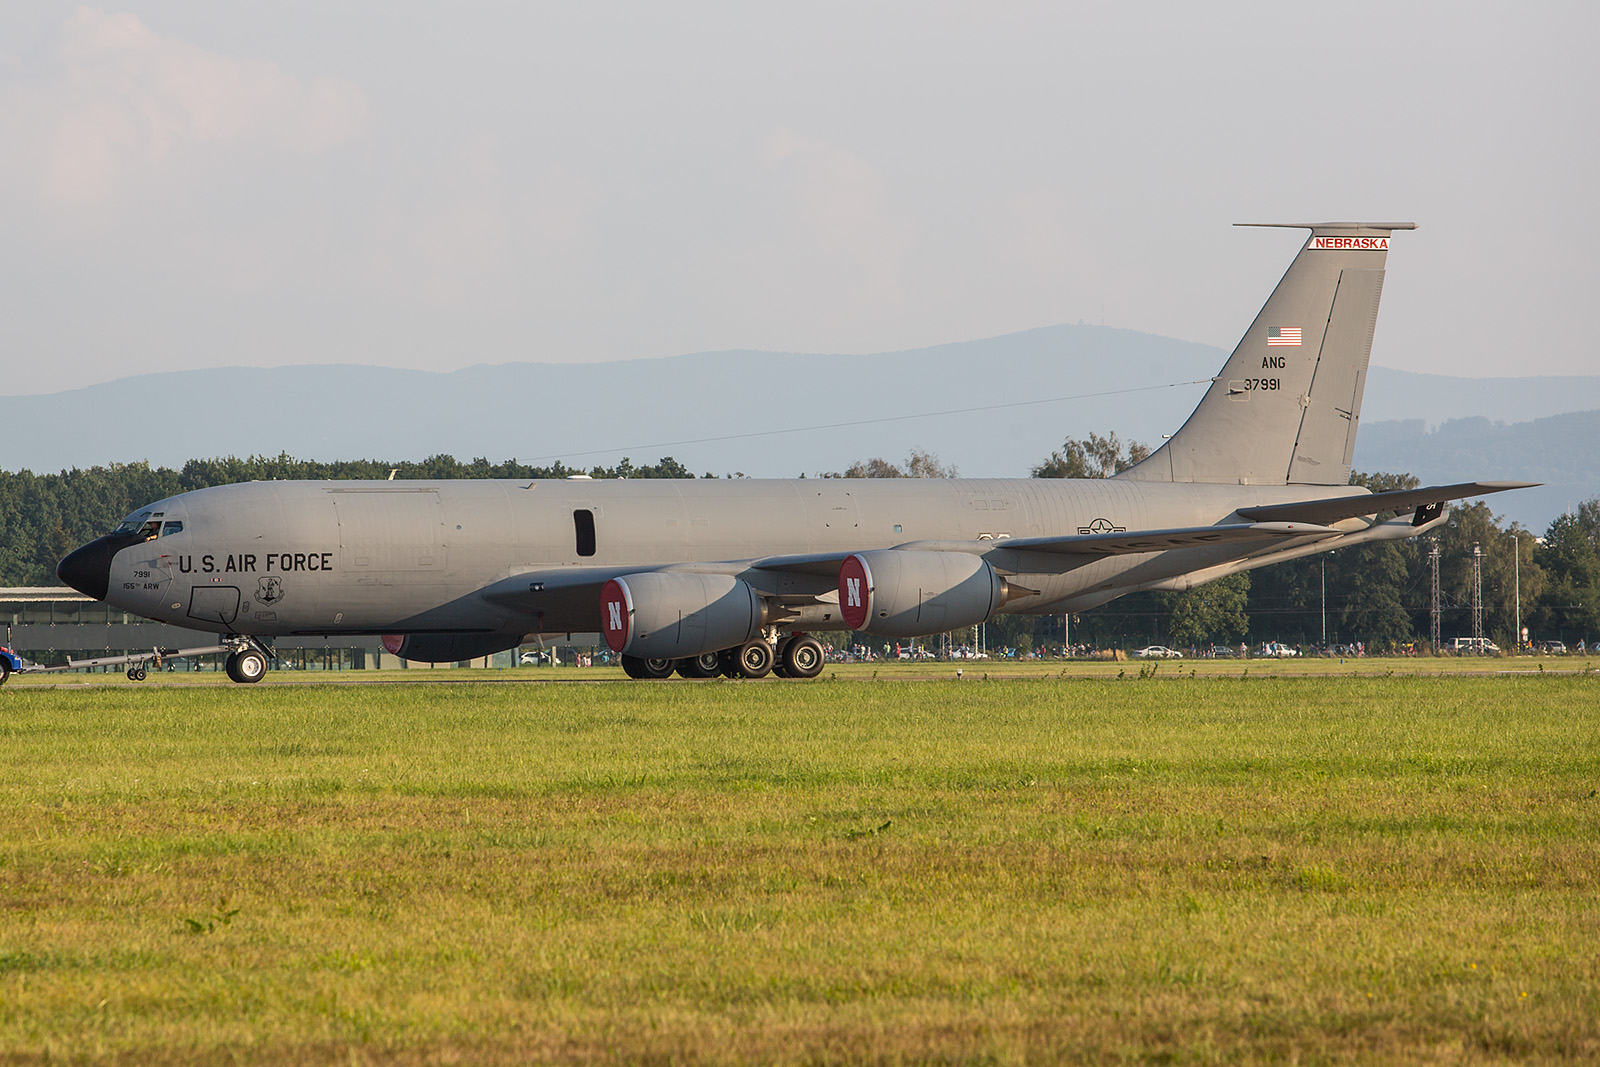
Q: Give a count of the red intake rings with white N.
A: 2